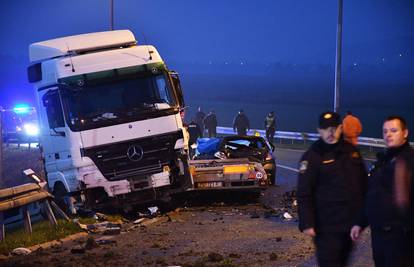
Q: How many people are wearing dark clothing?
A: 6